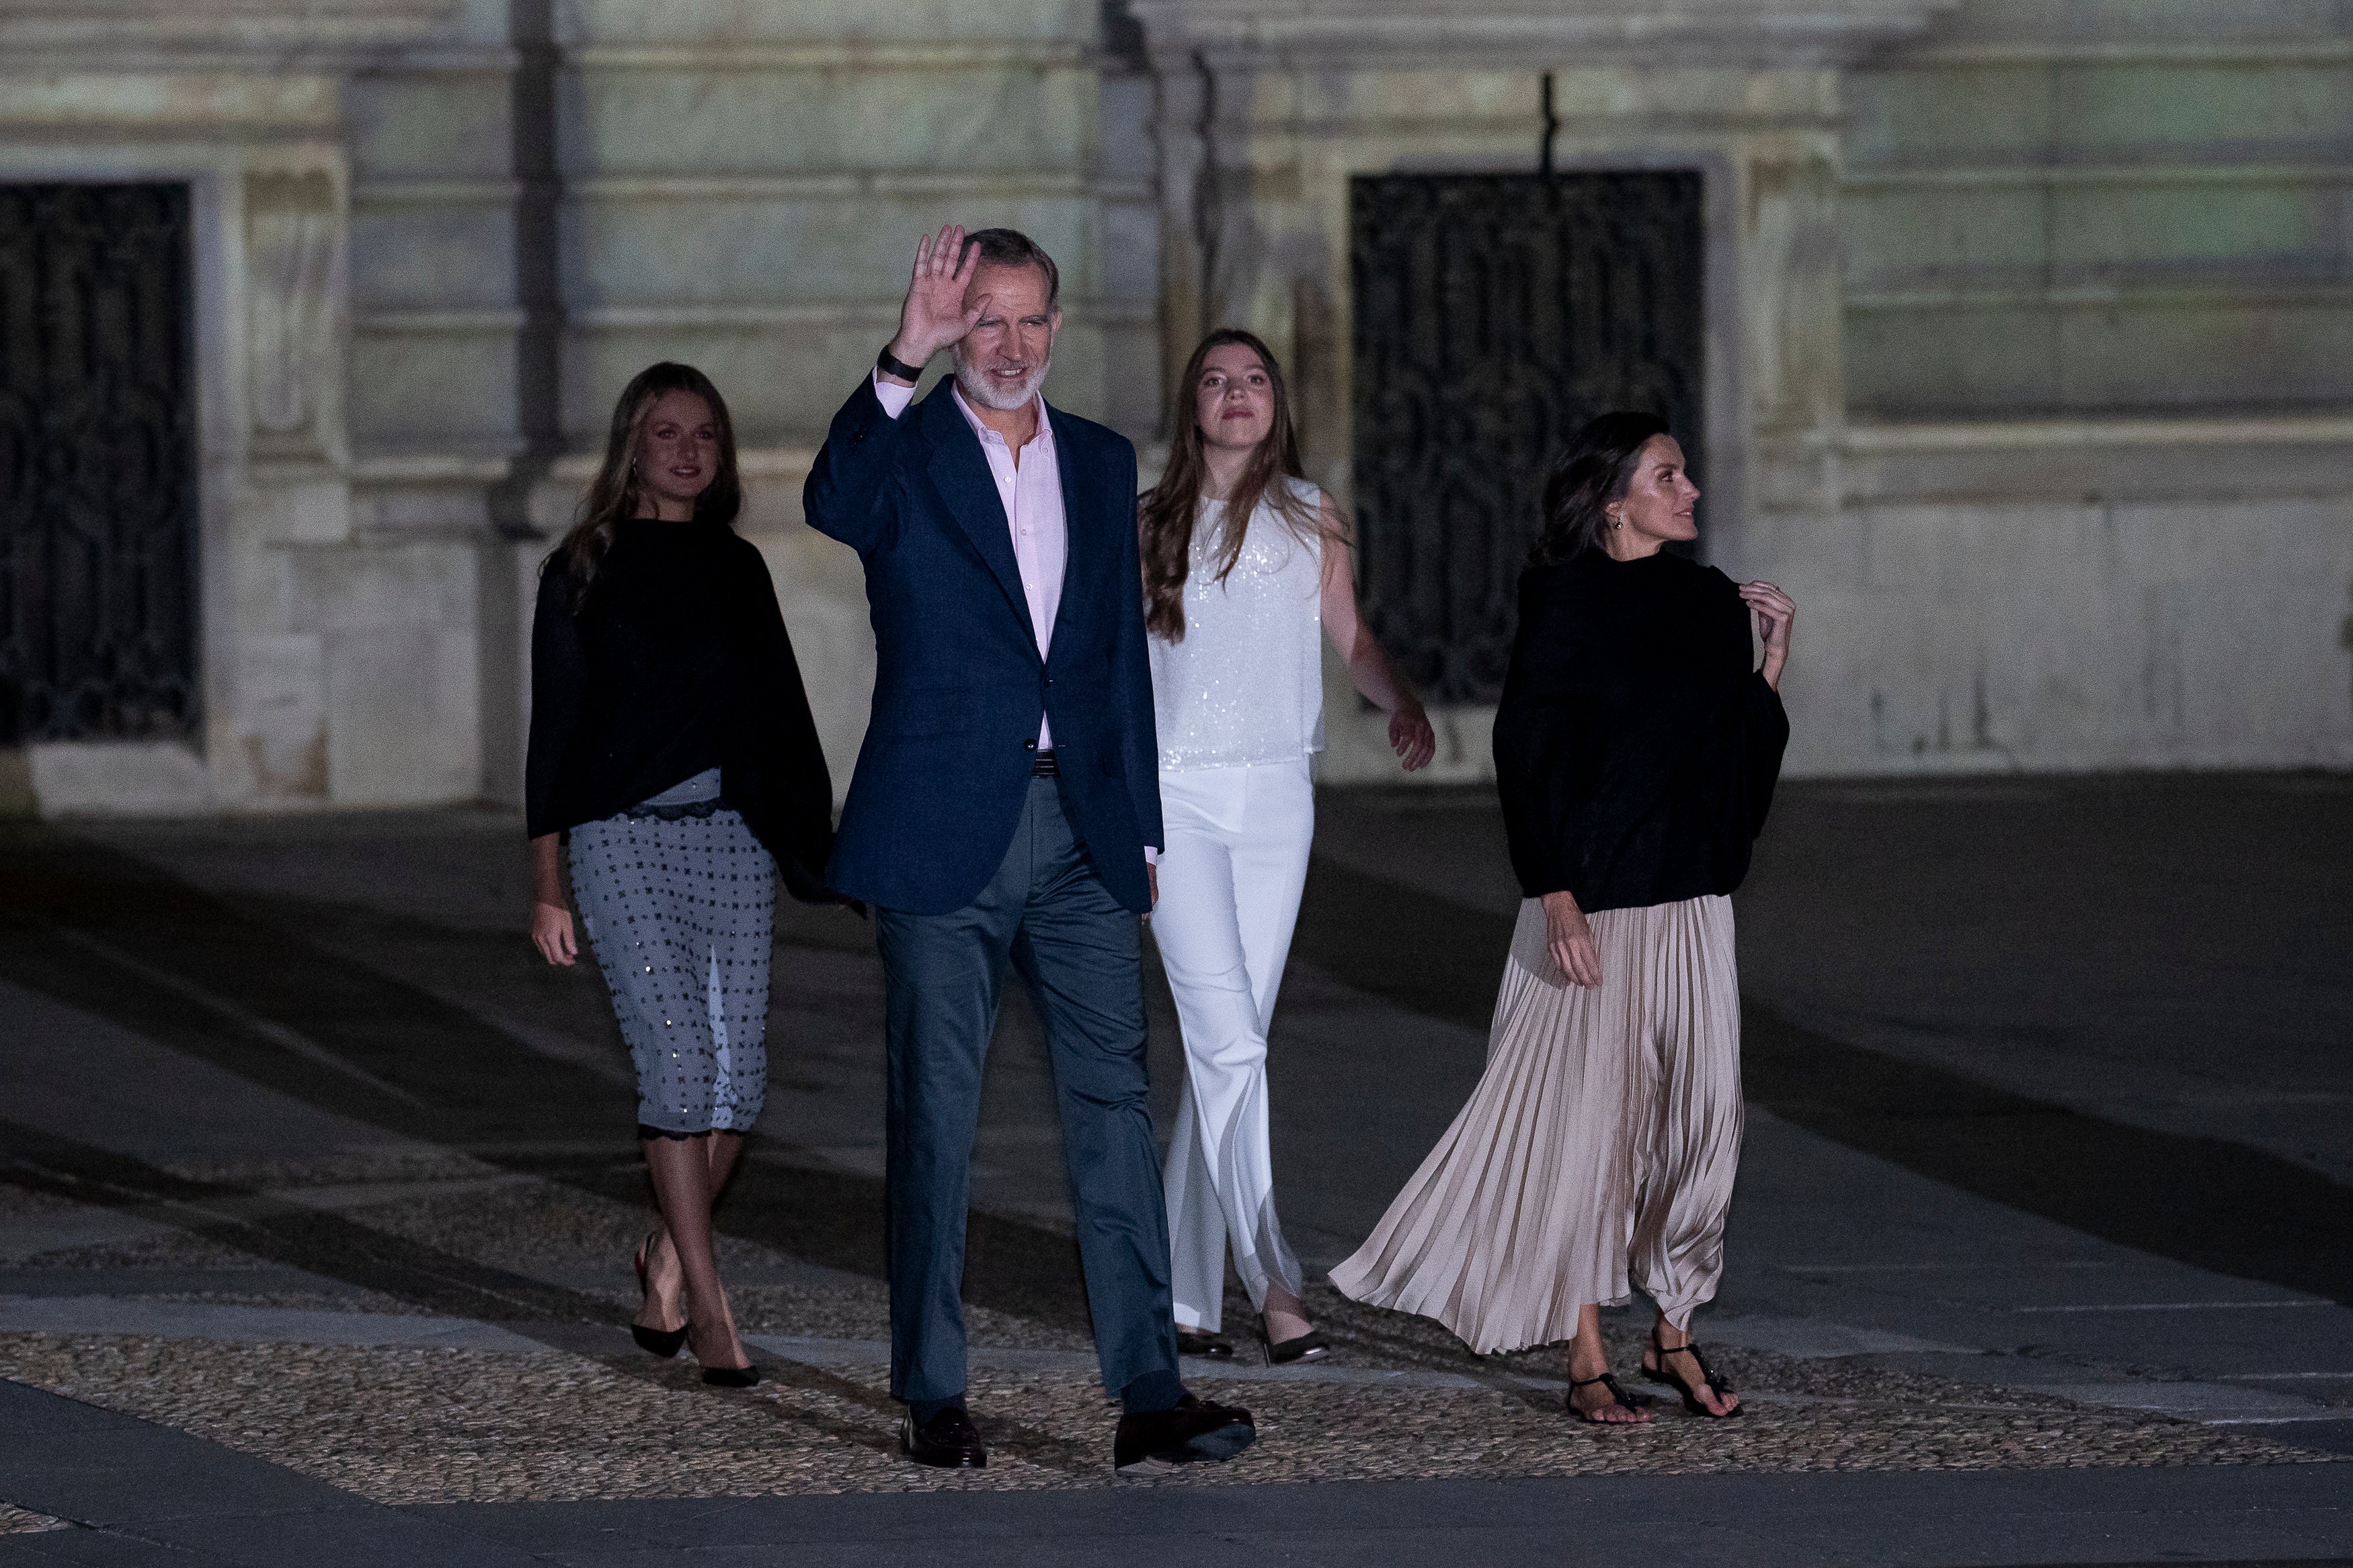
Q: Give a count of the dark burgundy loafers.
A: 2